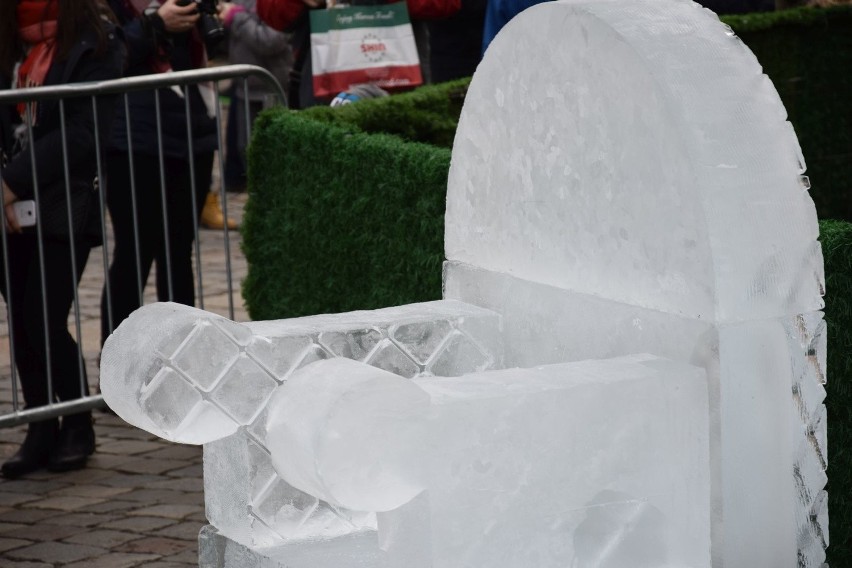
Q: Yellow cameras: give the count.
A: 0